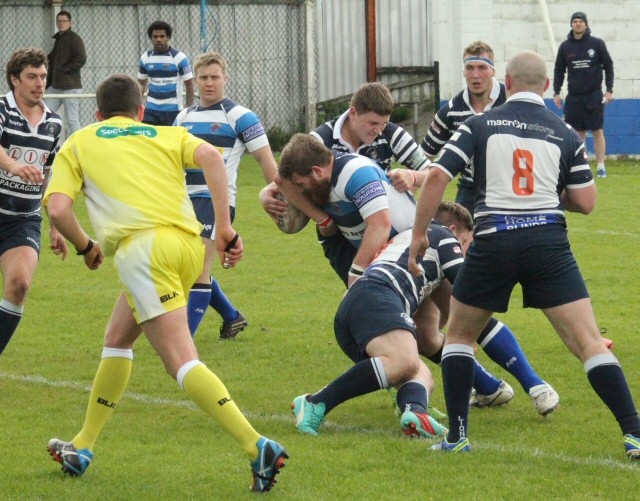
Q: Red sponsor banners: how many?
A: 0